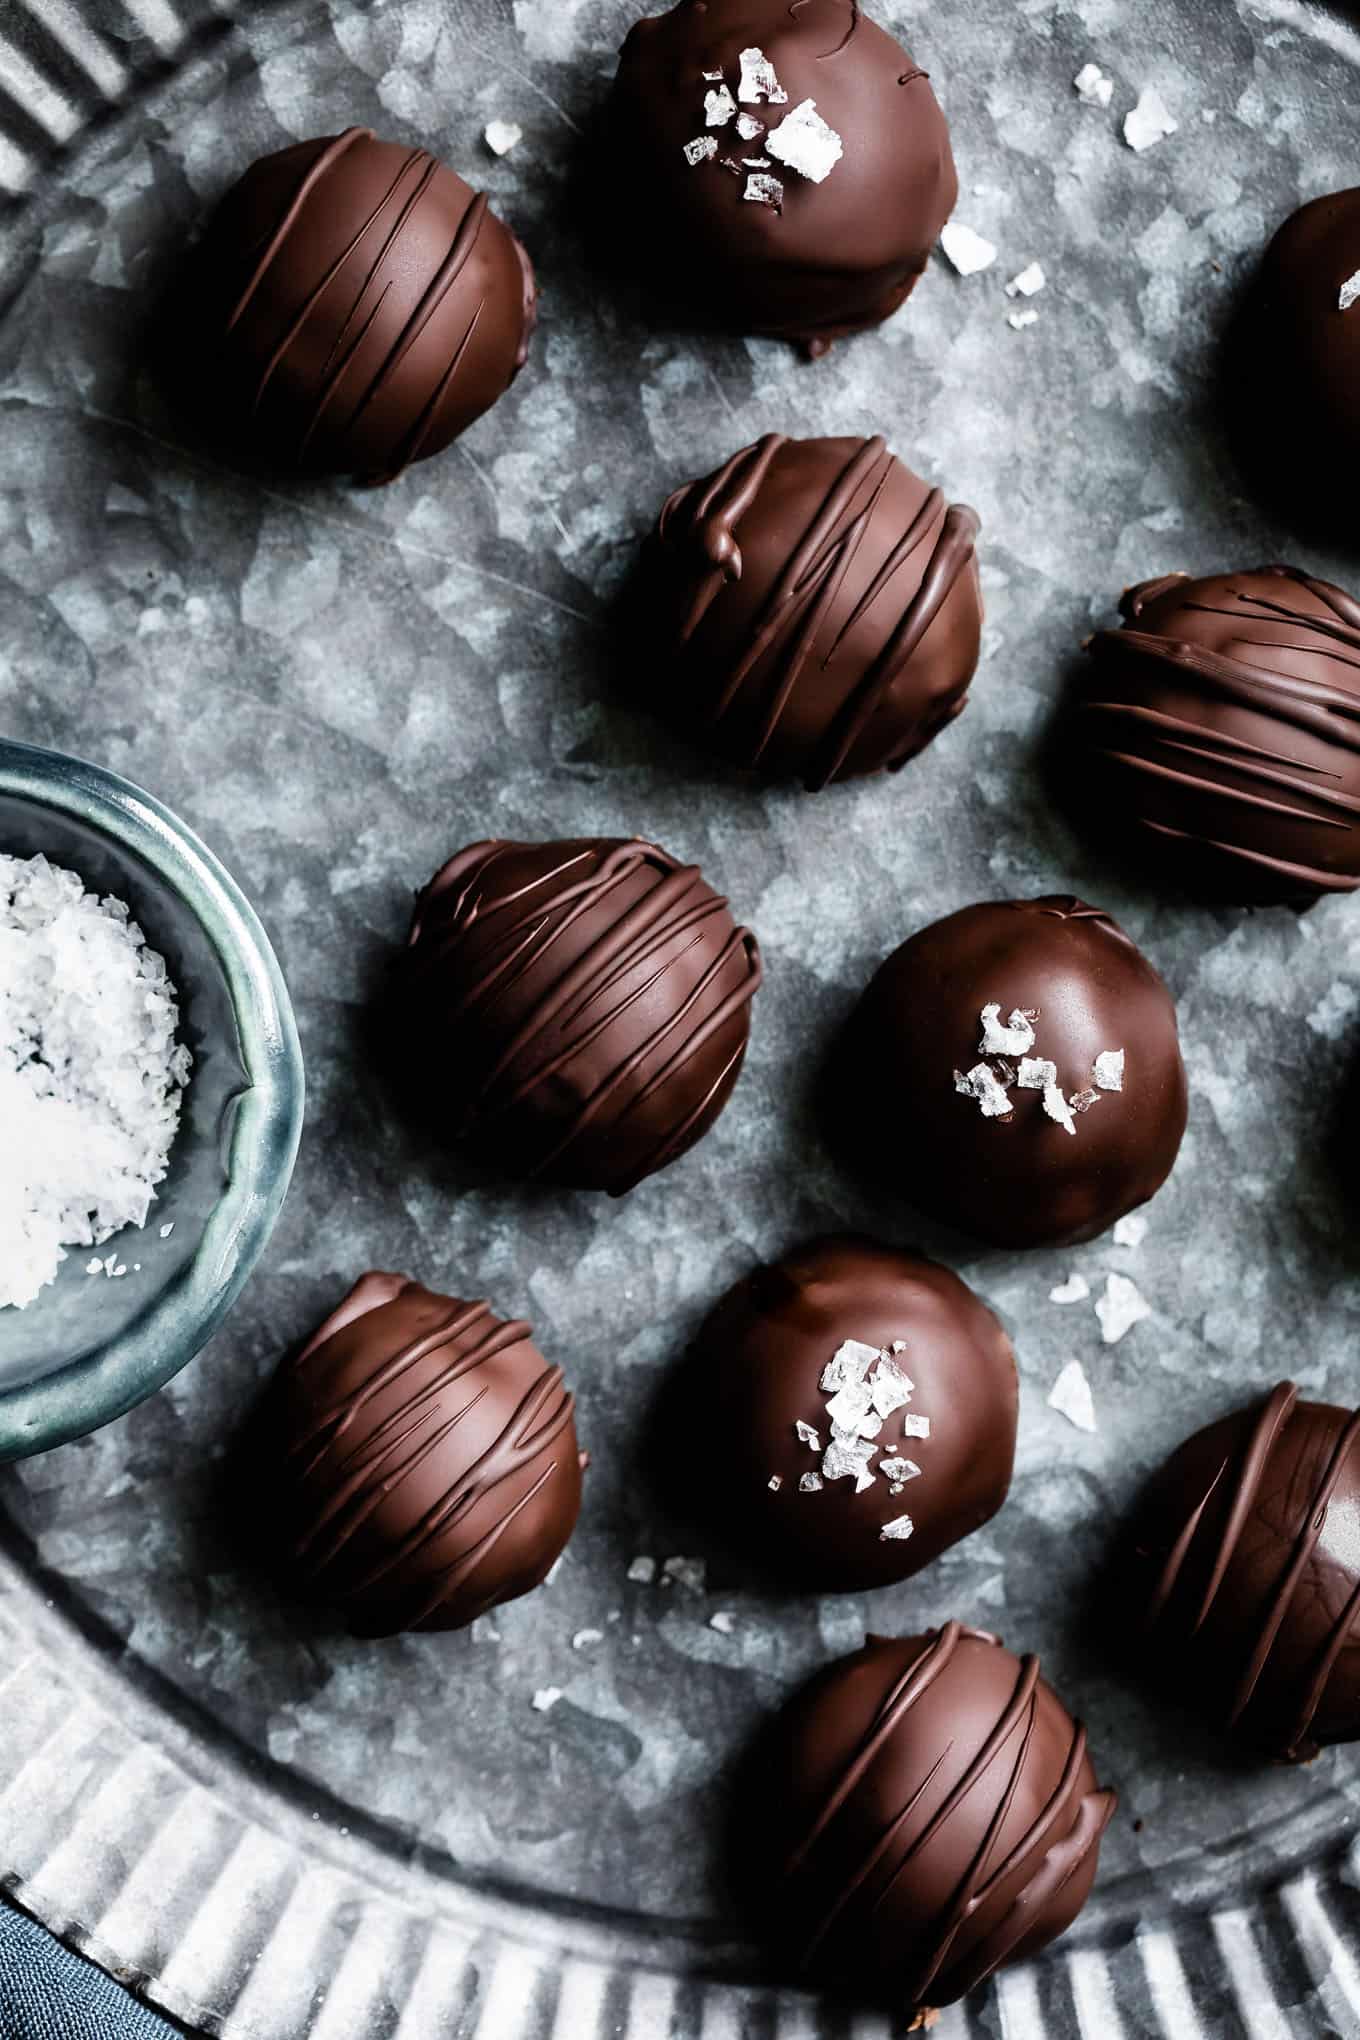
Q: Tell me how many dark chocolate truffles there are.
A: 11